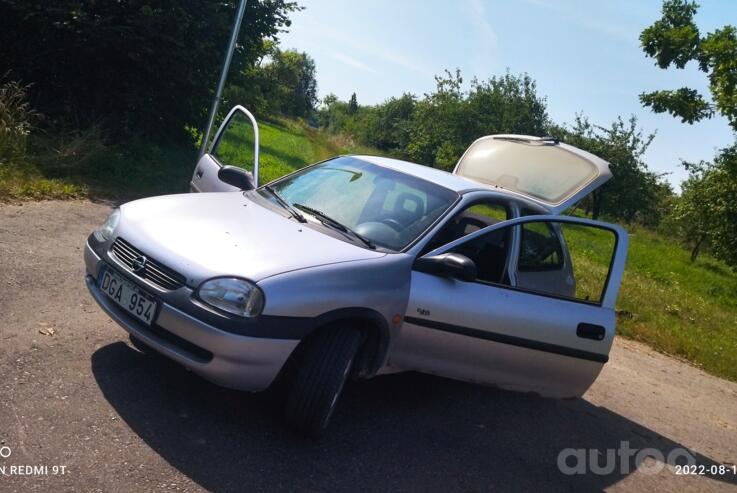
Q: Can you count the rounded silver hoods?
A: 1